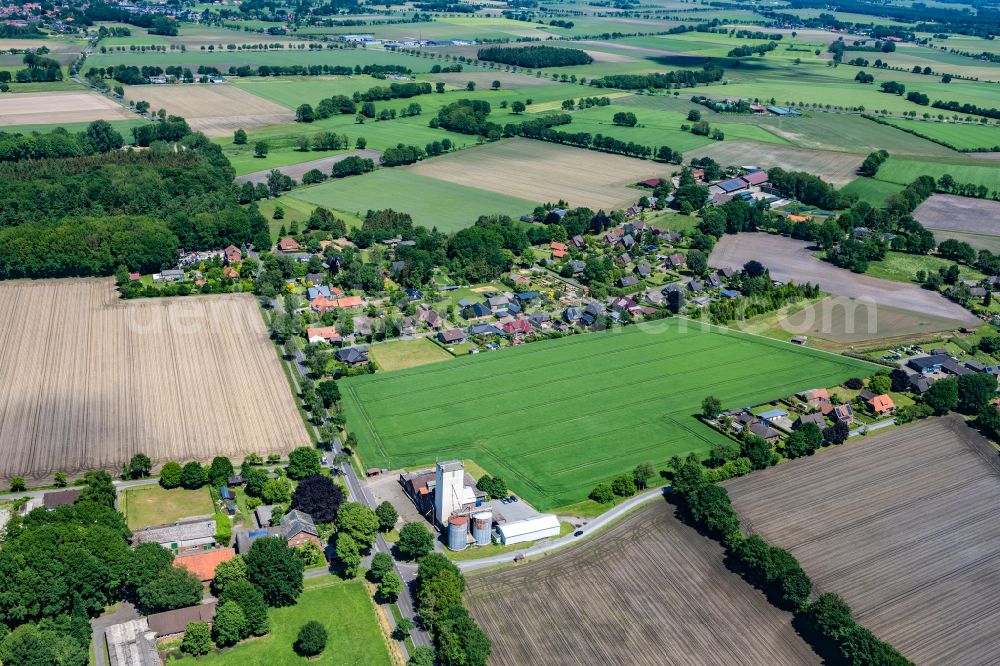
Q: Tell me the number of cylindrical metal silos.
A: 2